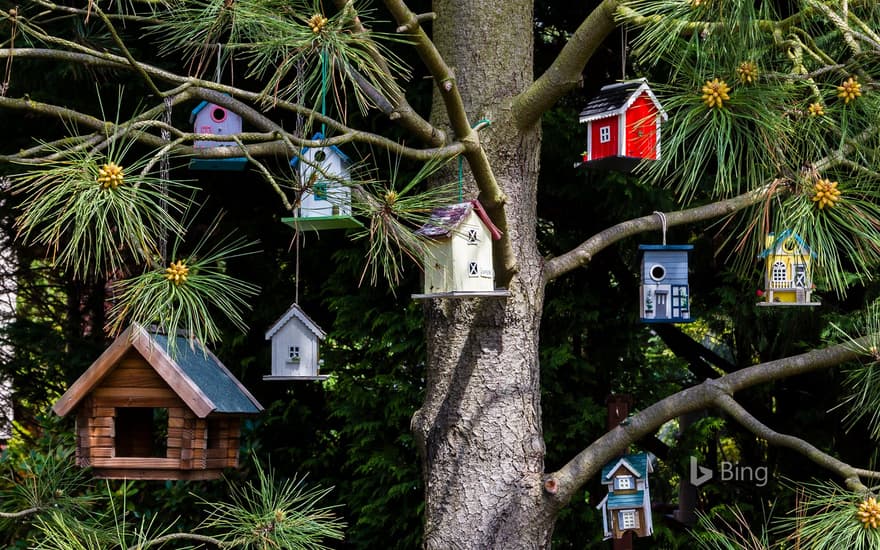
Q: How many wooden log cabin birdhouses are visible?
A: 1